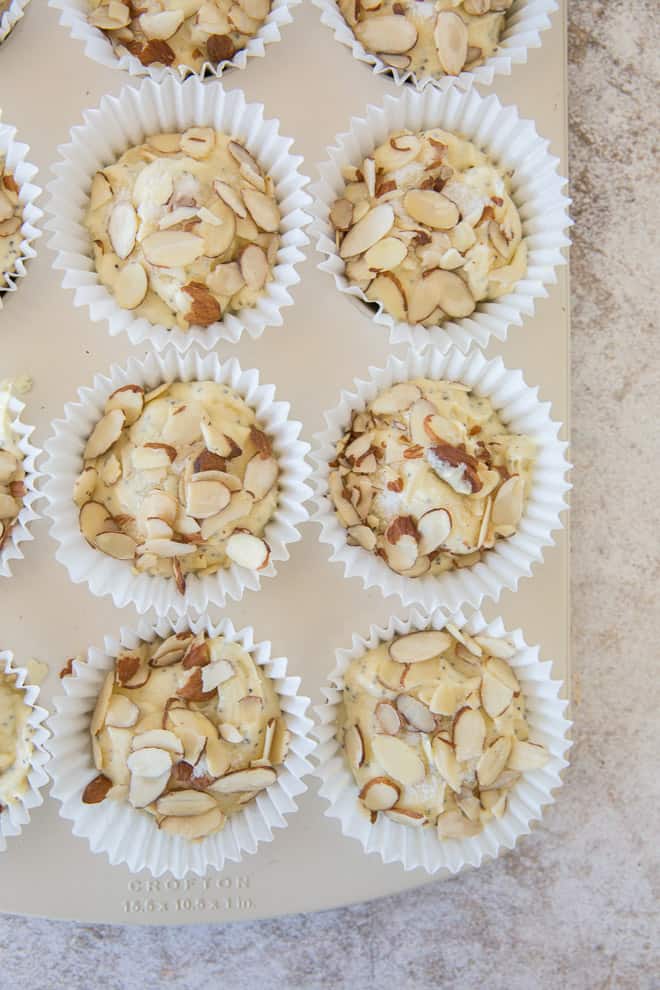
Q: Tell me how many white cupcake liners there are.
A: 12